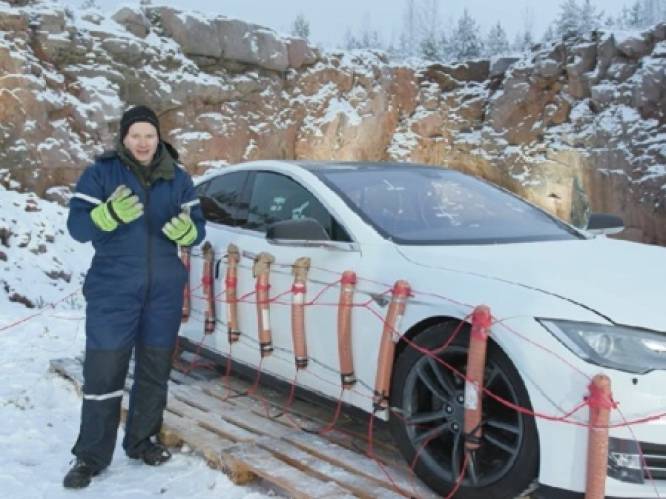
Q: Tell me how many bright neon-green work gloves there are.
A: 2